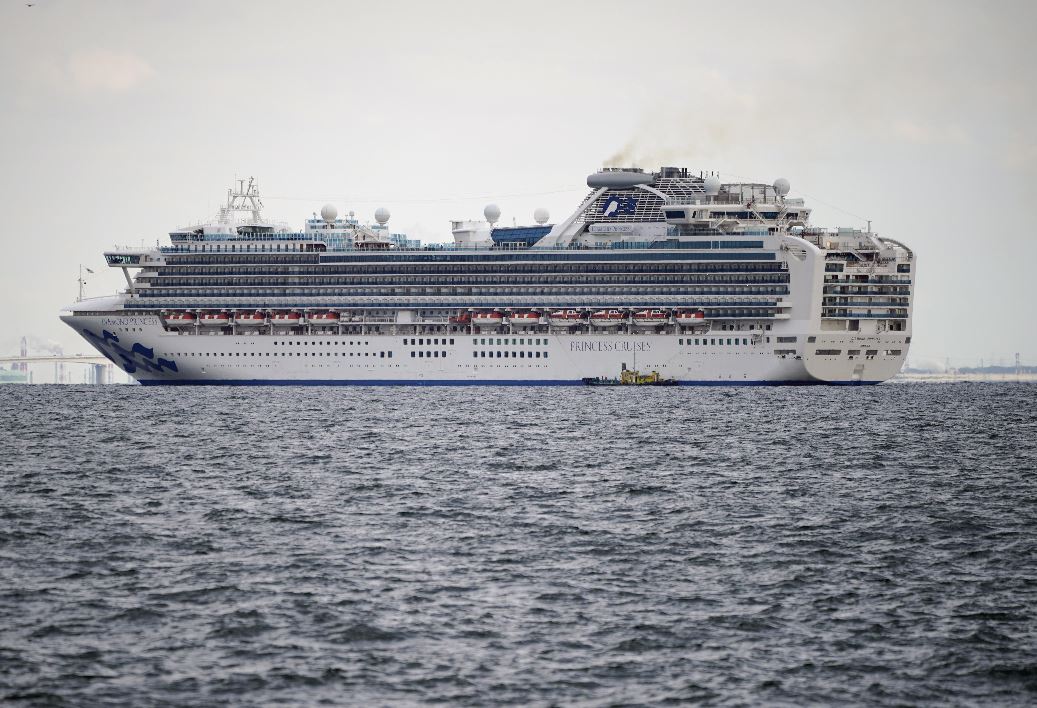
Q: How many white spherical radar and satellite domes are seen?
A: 6